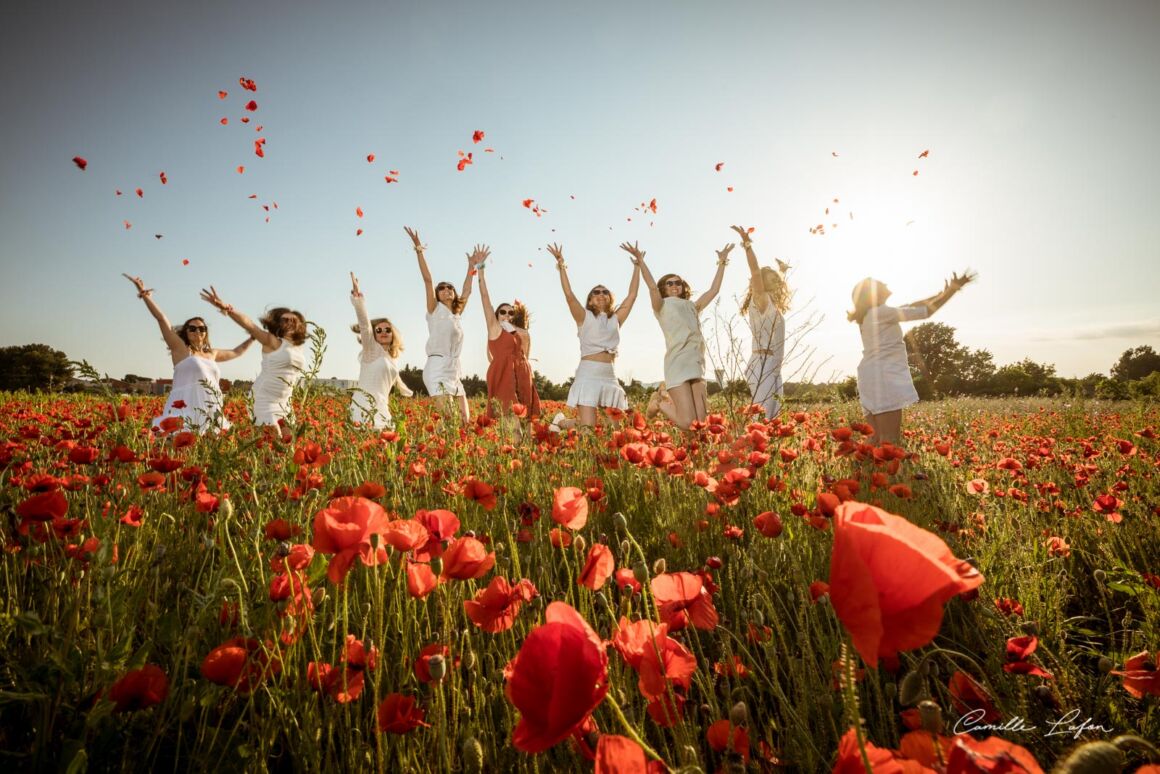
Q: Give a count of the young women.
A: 9